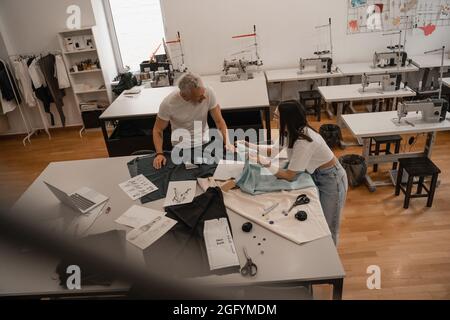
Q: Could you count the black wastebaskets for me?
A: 2